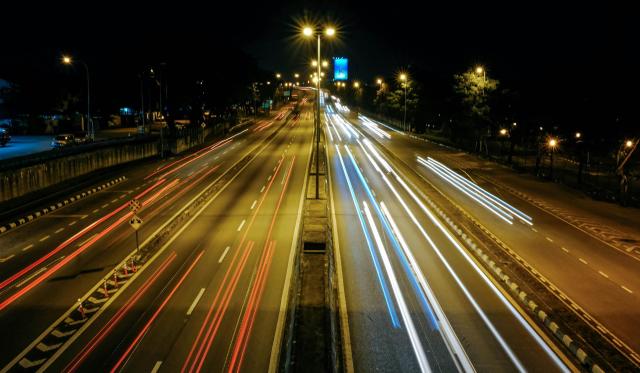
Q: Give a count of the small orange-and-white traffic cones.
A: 5